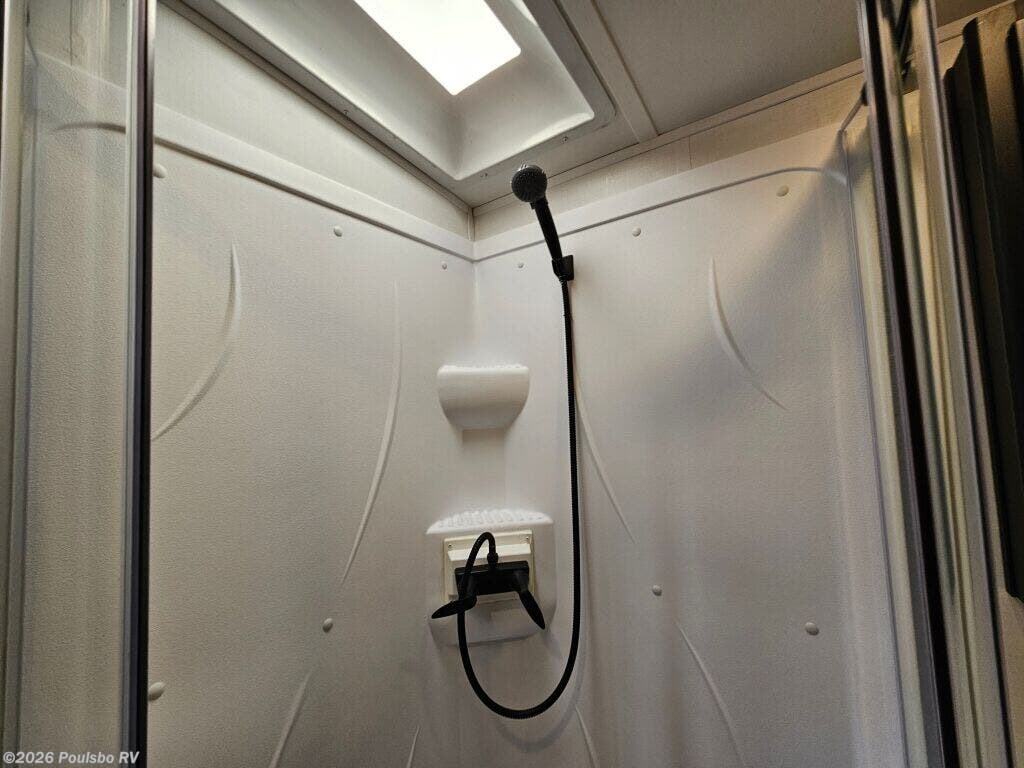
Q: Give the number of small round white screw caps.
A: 10